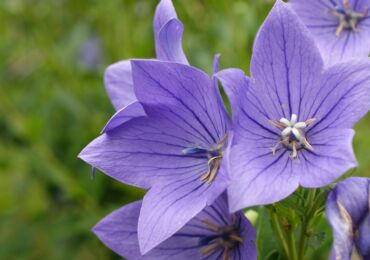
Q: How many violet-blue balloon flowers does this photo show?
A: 6